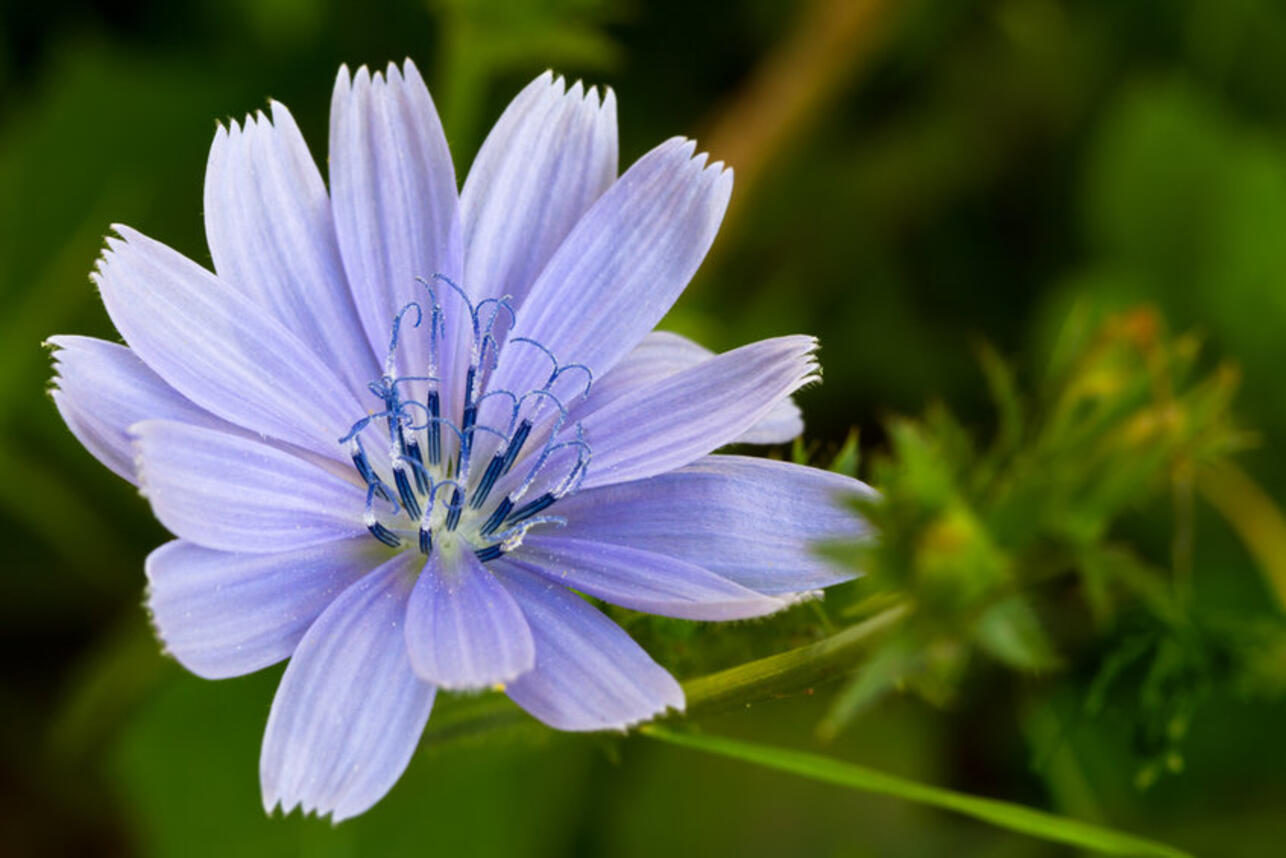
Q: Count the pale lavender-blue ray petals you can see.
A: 15